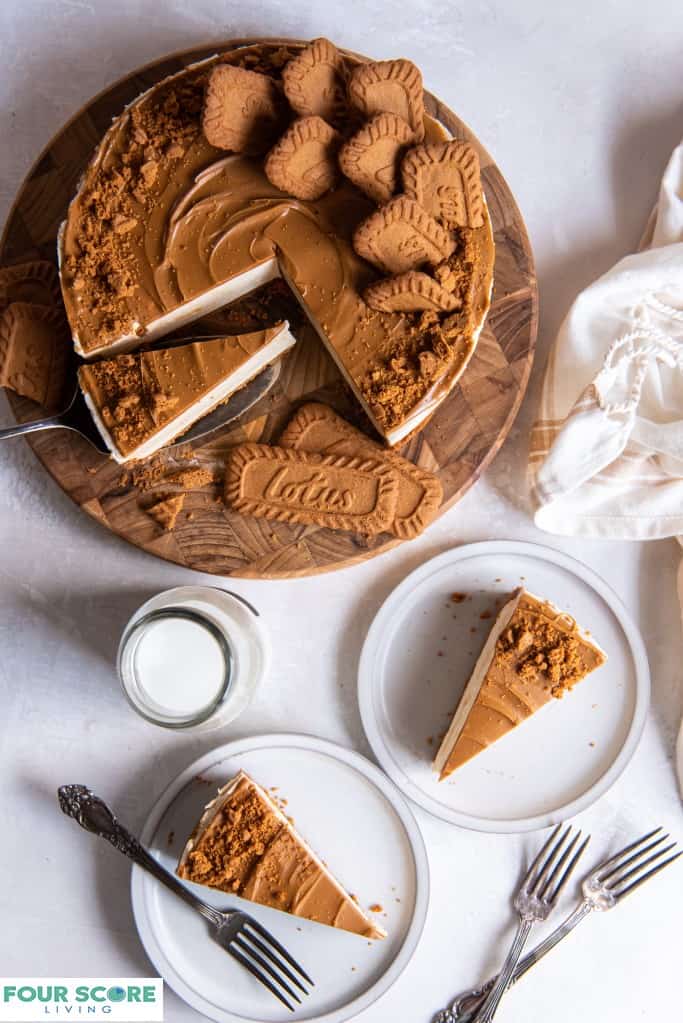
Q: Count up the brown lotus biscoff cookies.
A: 12